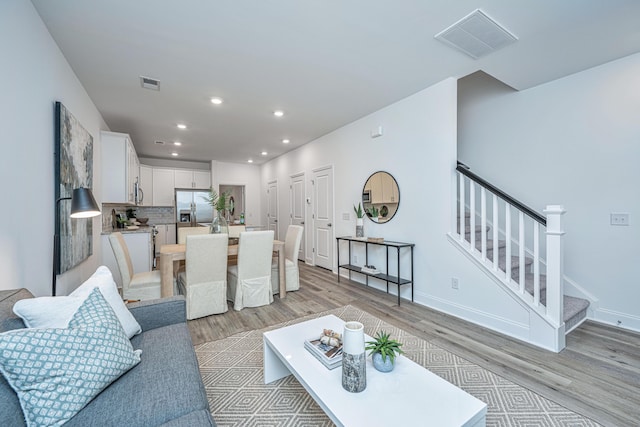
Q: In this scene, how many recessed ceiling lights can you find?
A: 8